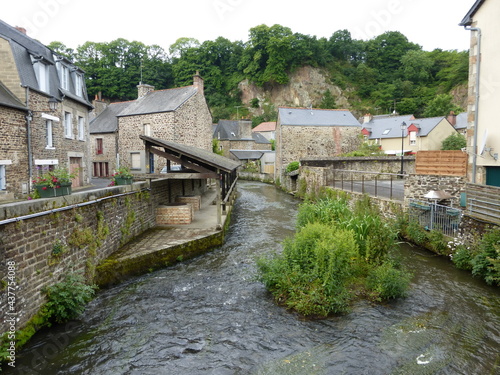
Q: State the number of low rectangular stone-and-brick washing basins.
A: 2